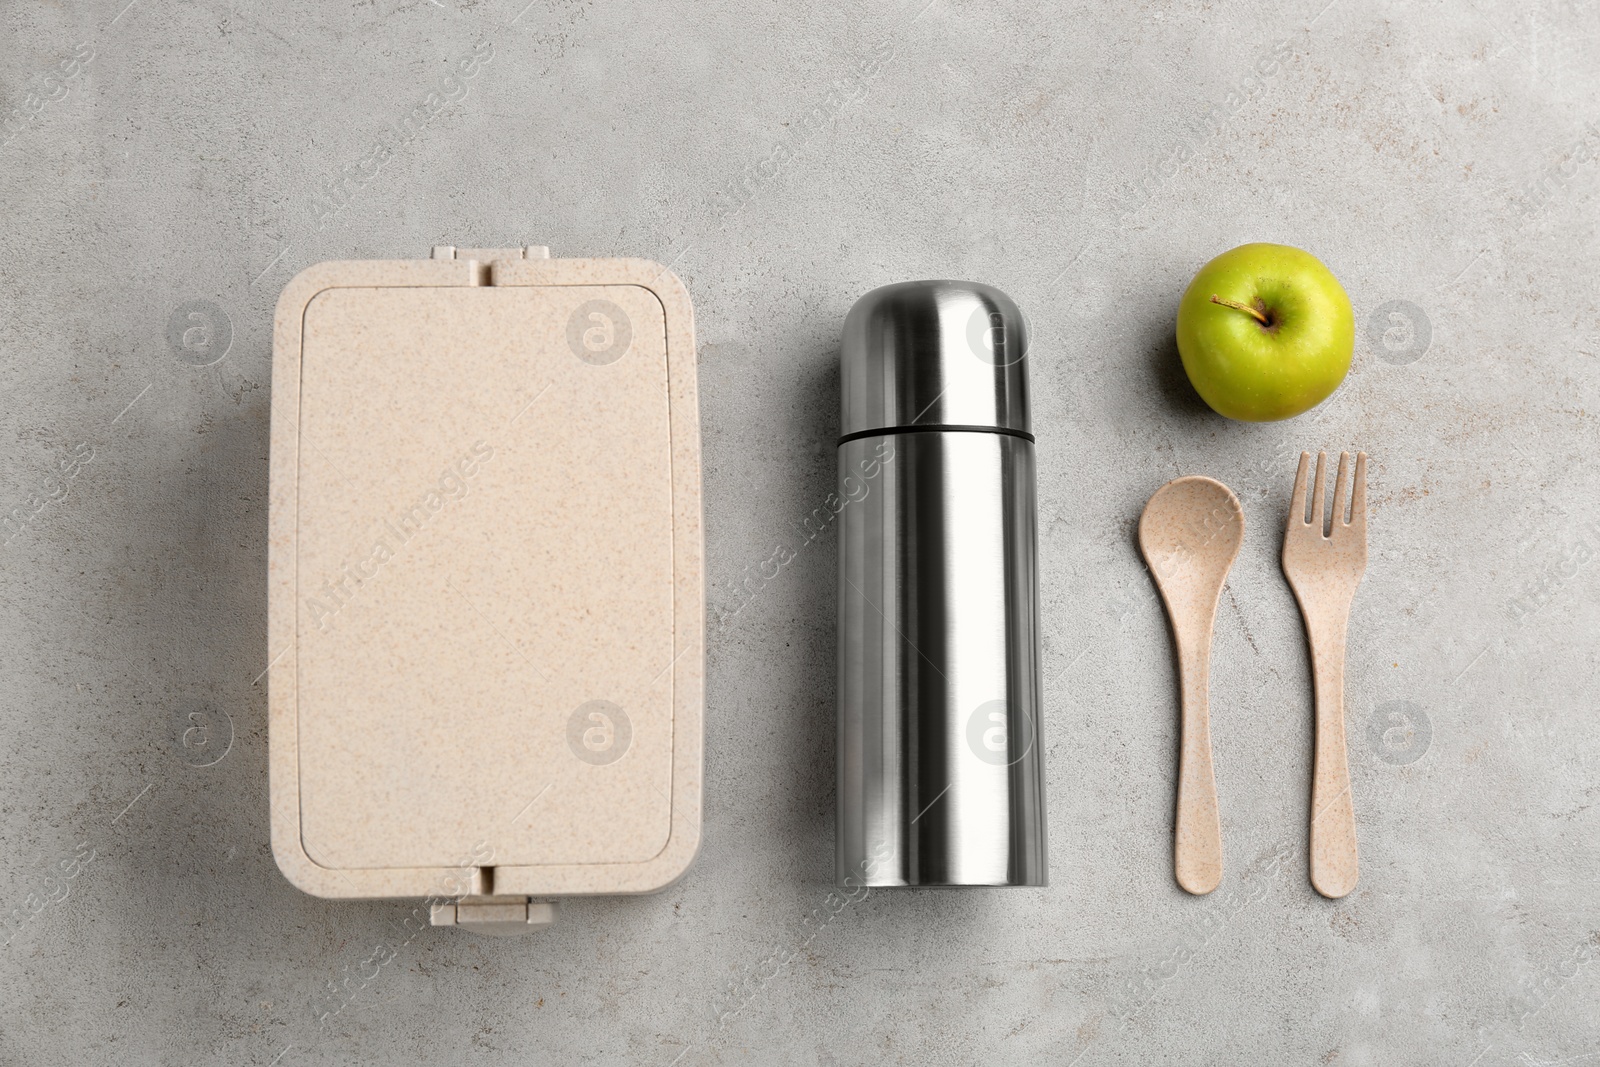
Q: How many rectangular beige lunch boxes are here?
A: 1